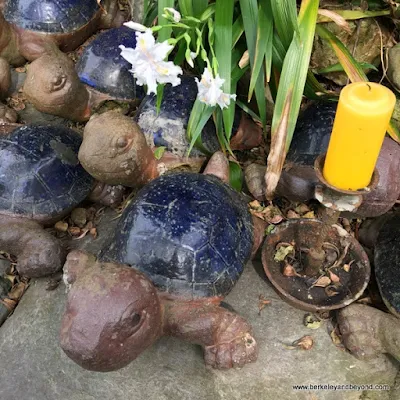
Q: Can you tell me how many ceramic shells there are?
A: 7